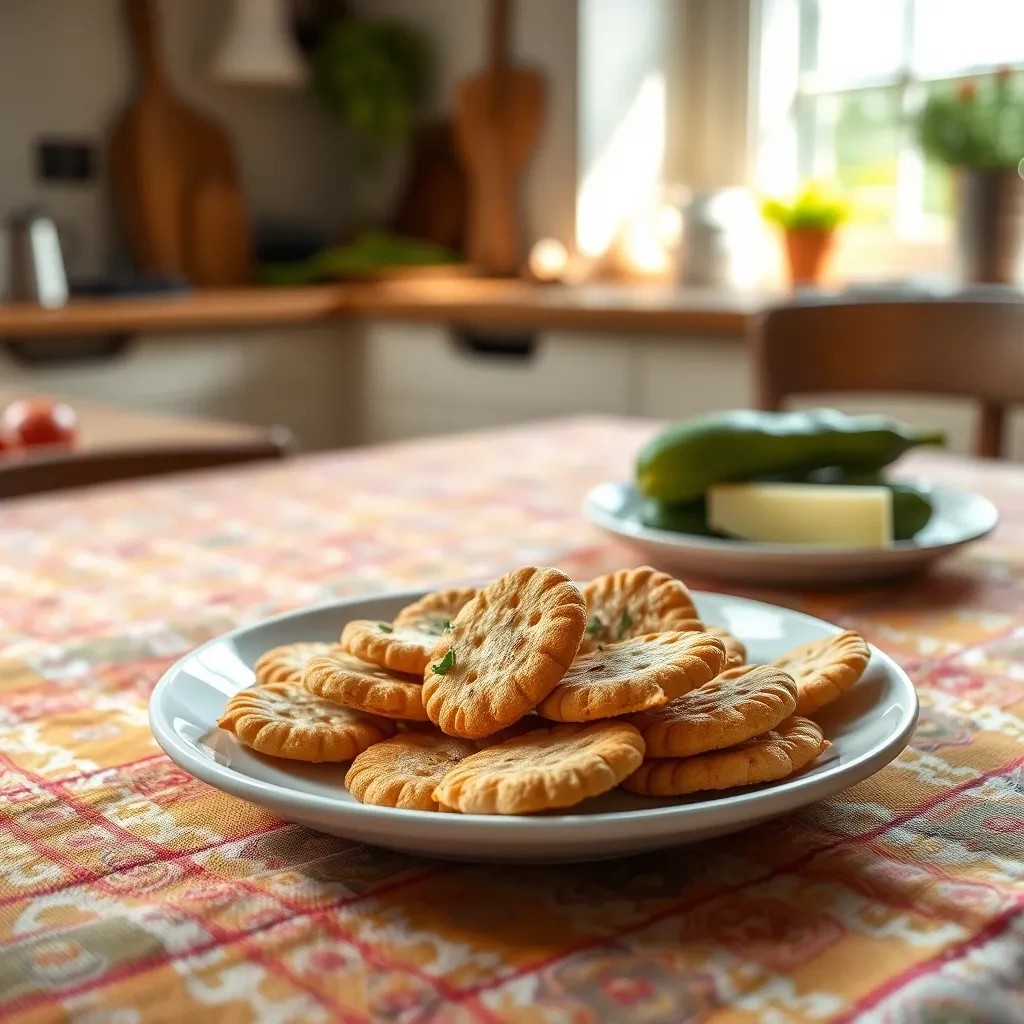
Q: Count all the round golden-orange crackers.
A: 14